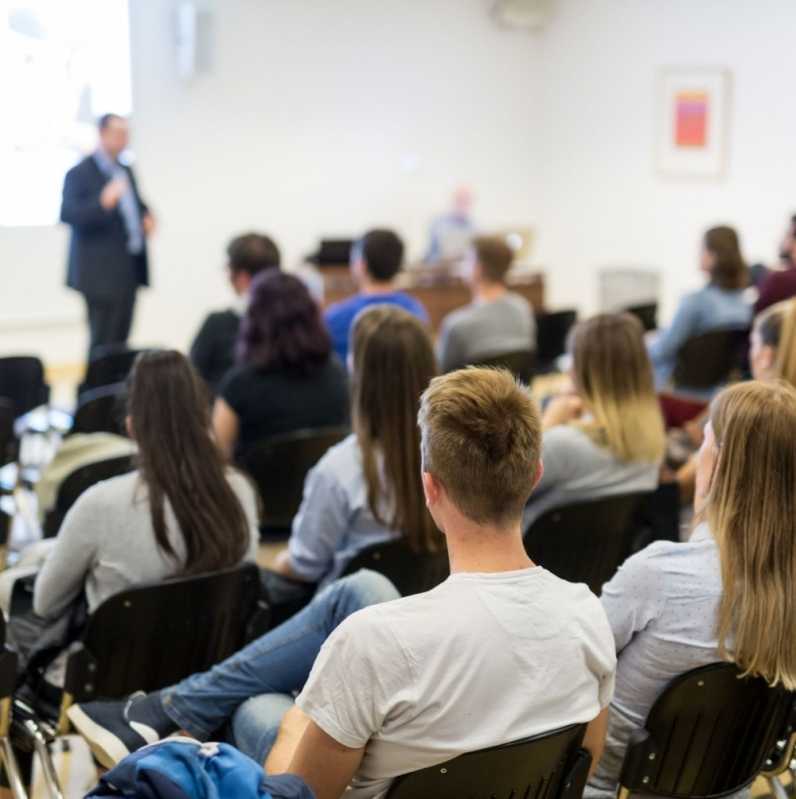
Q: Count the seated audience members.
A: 12